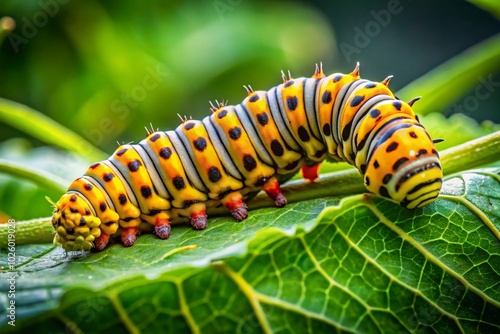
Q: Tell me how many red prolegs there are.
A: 7